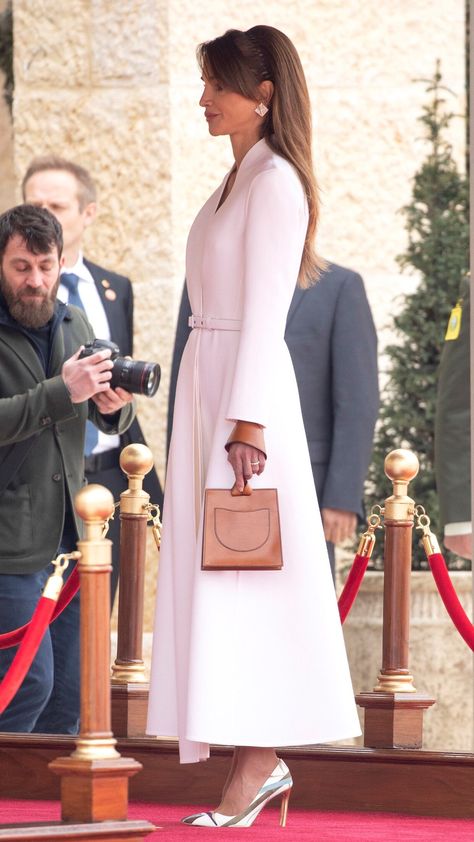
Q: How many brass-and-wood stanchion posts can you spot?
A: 3